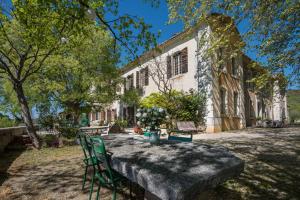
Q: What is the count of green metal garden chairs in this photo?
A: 2